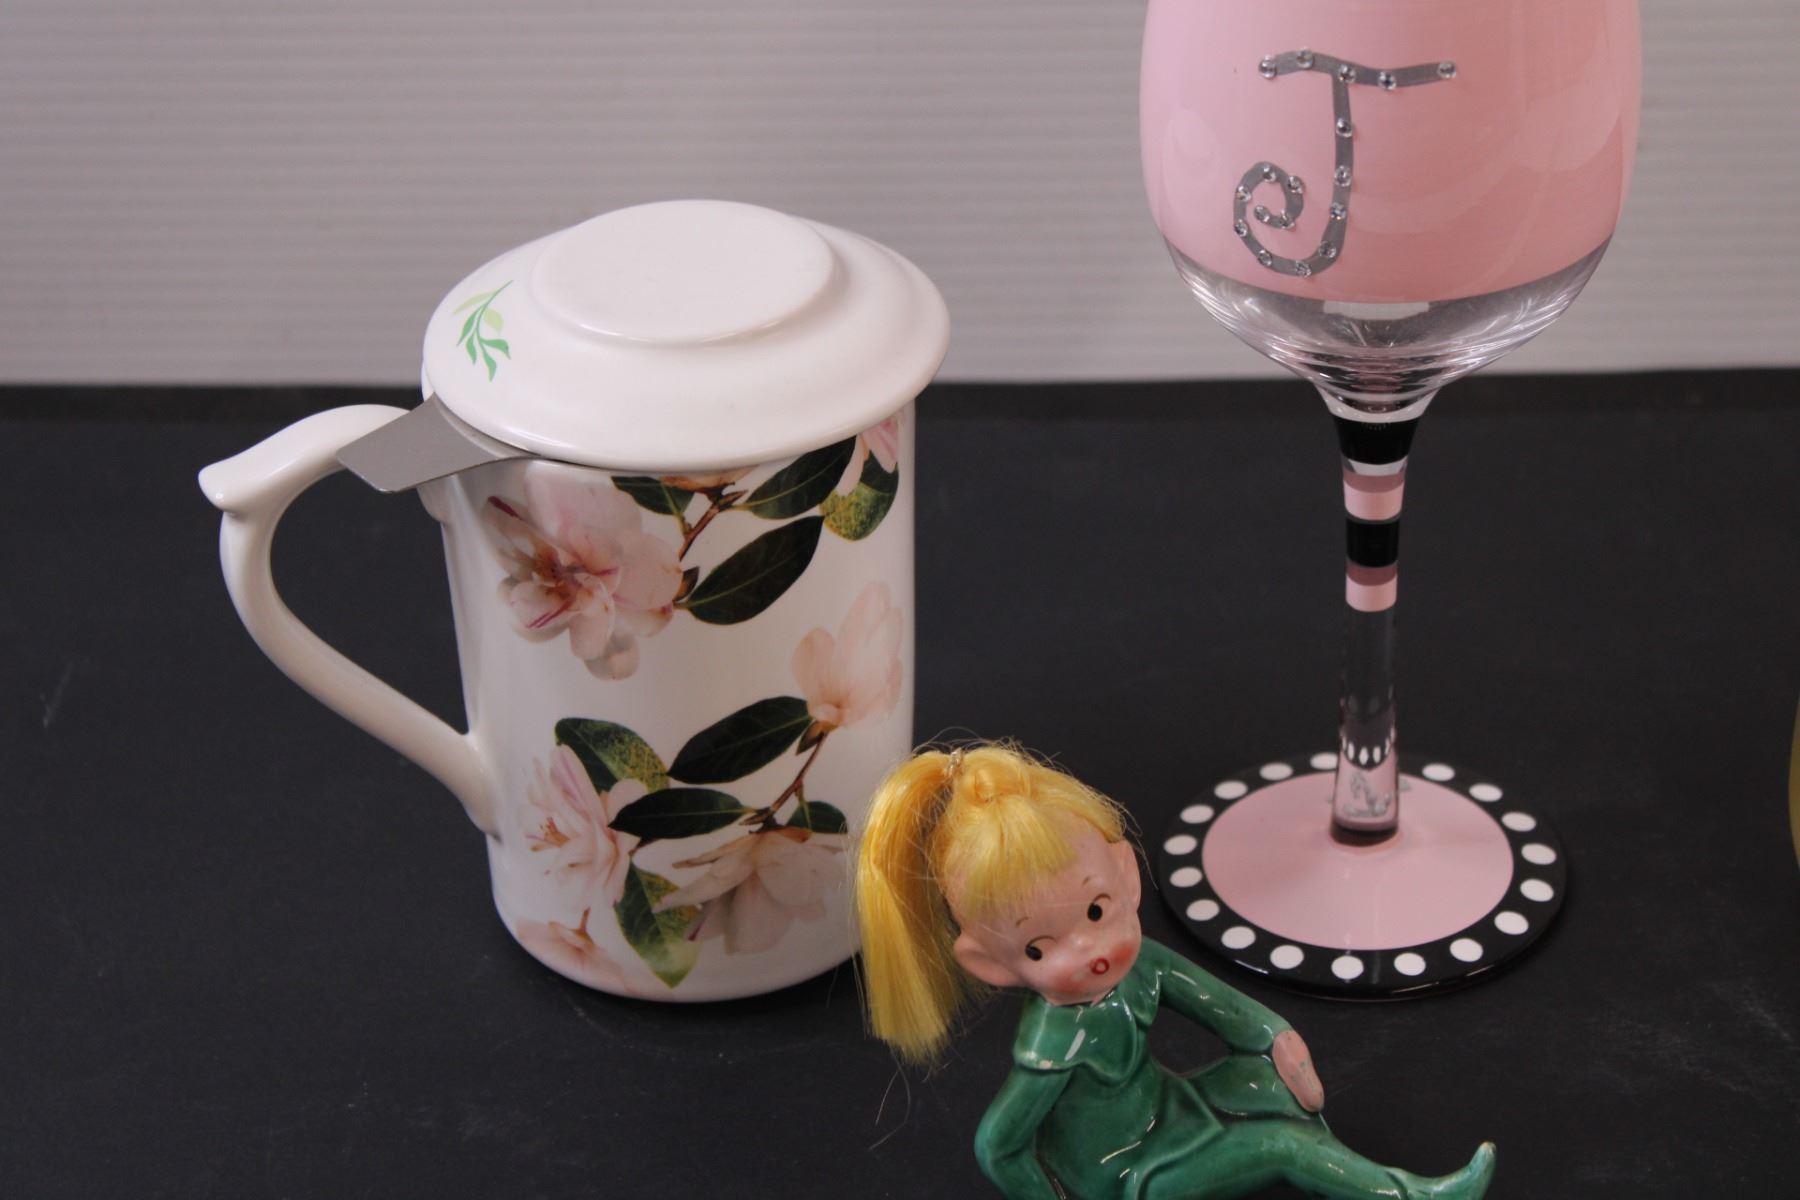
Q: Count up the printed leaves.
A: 15